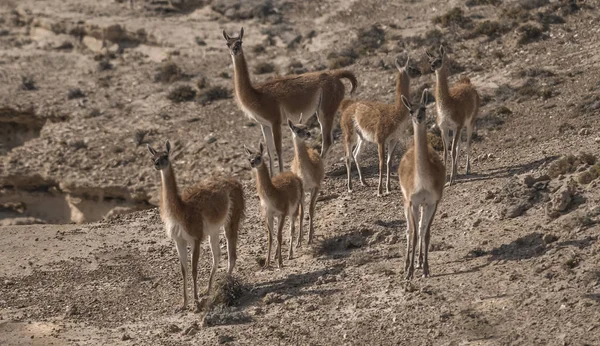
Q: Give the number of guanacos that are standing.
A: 7